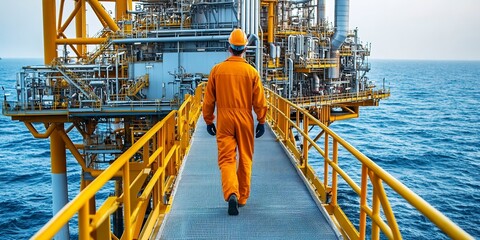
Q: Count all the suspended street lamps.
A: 0